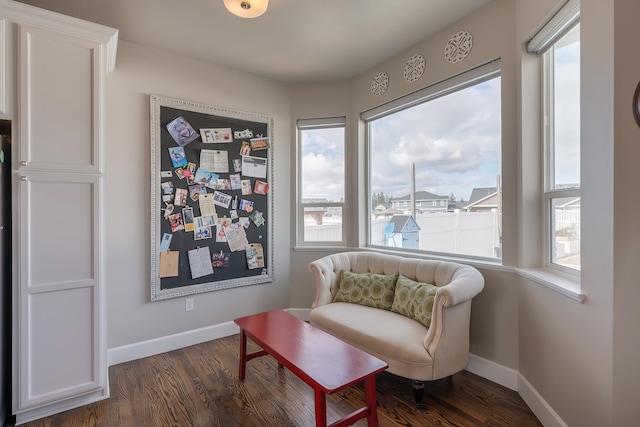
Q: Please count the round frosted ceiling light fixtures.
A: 1